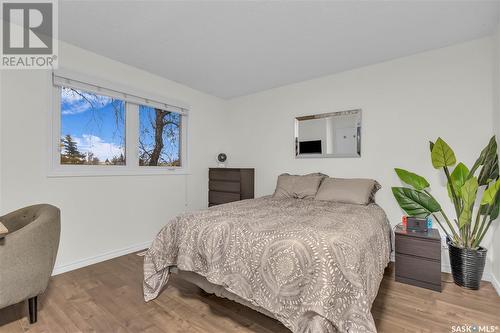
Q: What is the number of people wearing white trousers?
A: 0